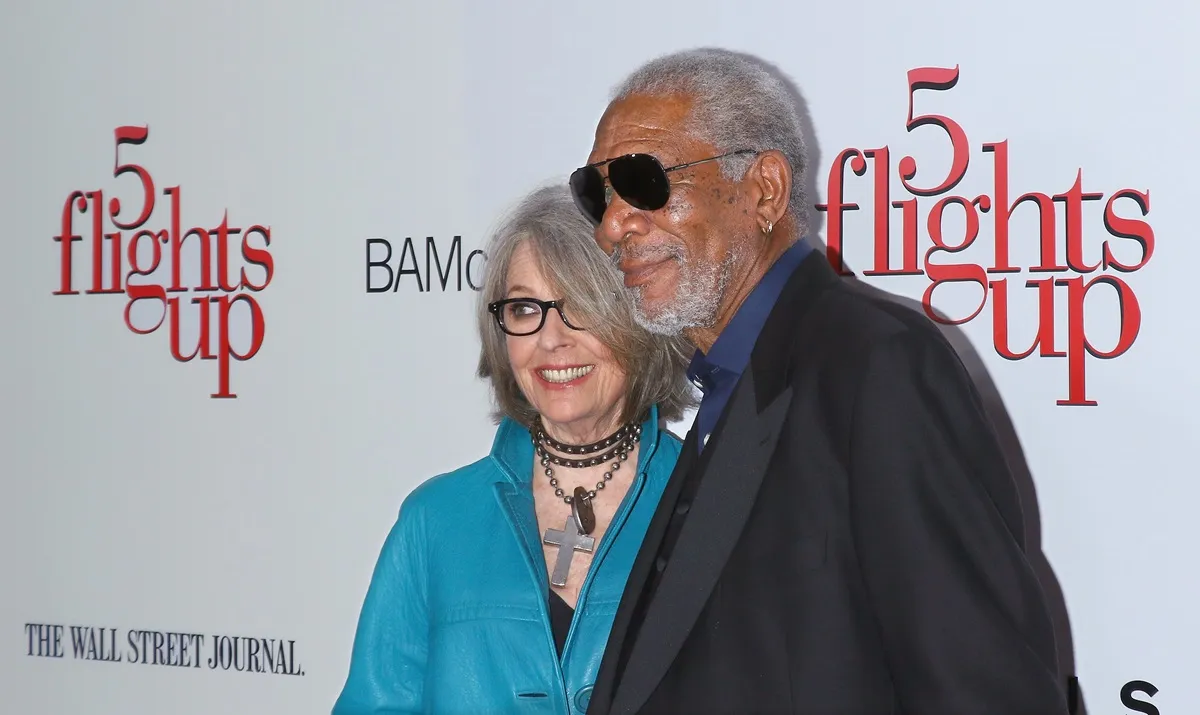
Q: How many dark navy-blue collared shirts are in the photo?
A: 1